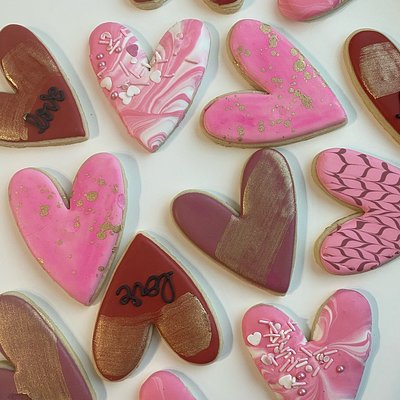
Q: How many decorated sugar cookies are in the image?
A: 13